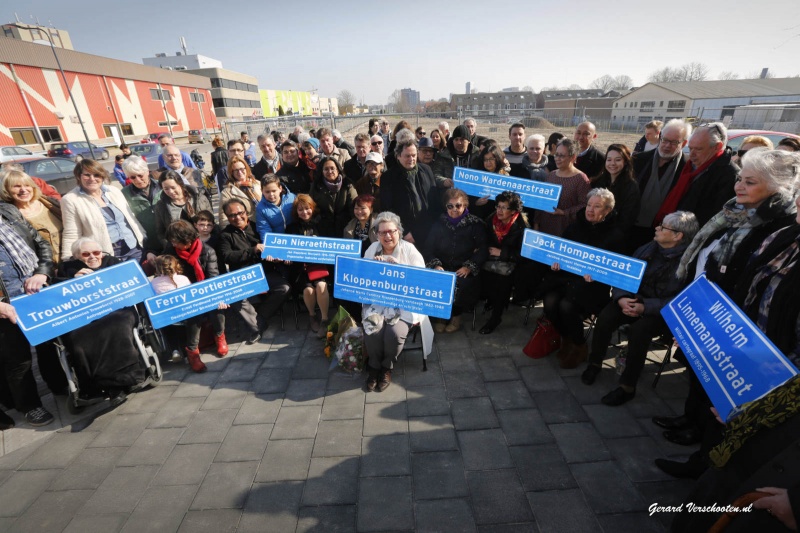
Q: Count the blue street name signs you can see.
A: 7